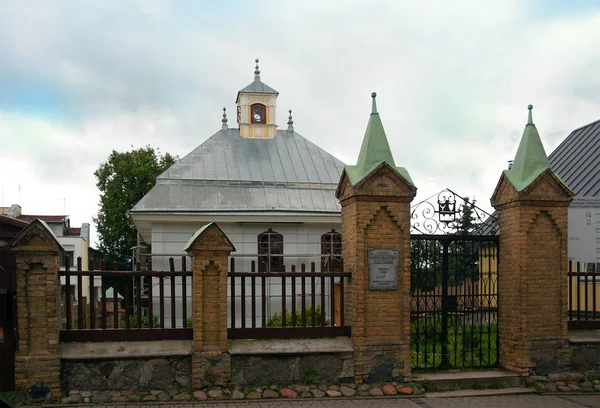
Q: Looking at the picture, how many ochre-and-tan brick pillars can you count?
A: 4